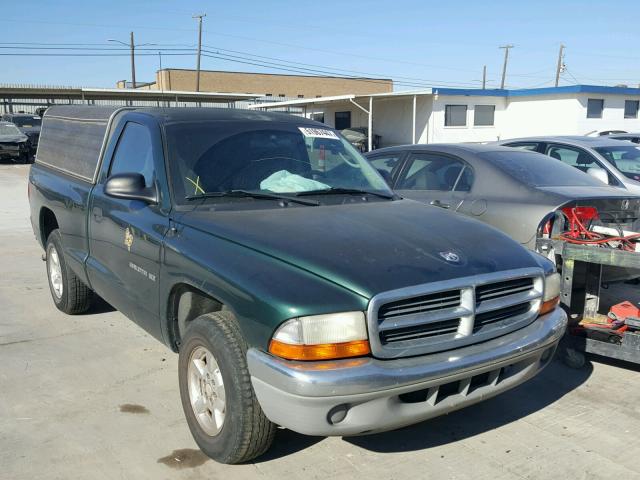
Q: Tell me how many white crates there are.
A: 0